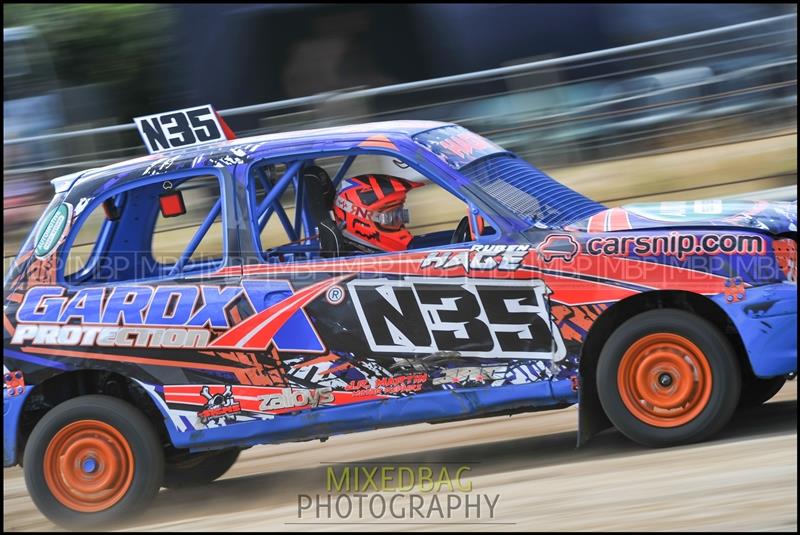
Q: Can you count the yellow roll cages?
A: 0